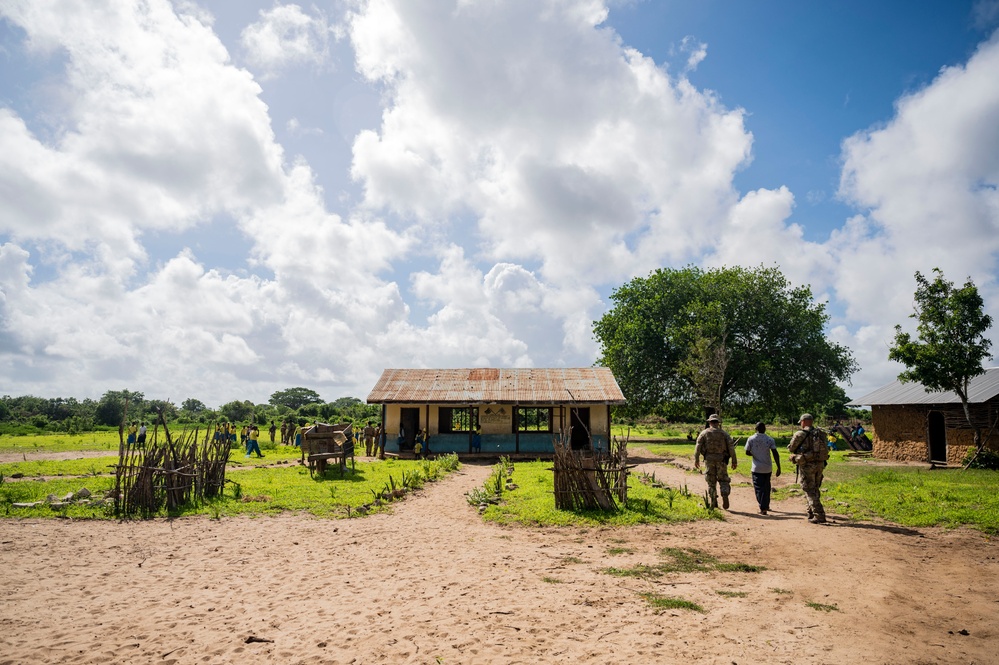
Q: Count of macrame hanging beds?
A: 0